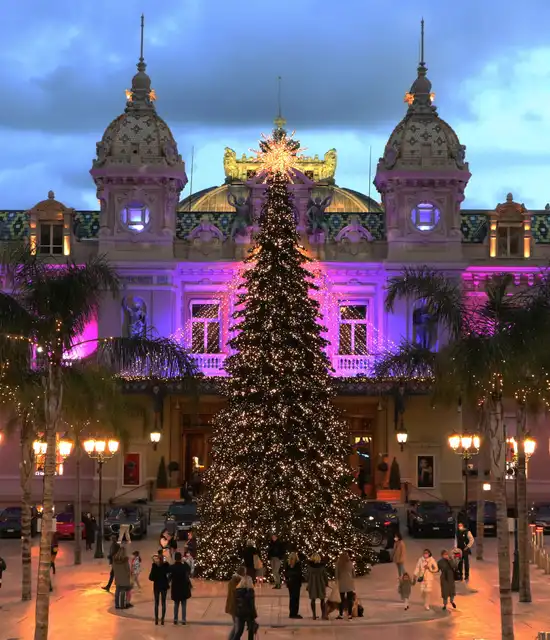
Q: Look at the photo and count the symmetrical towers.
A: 2